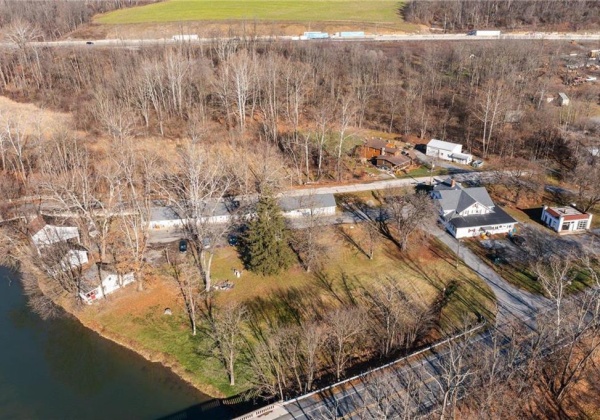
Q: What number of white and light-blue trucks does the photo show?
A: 4